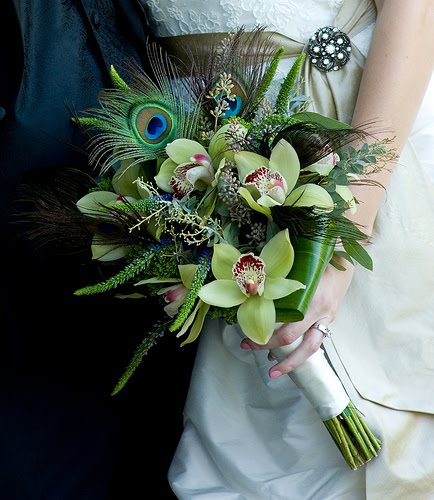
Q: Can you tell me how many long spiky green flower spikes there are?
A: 8